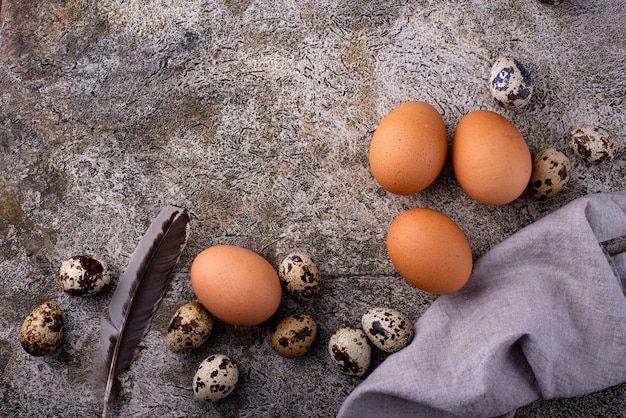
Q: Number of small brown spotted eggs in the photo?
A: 11